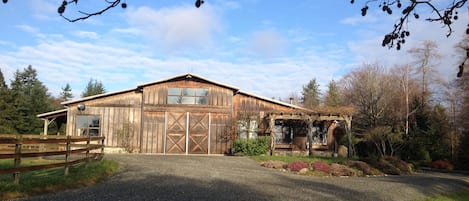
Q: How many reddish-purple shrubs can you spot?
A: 2